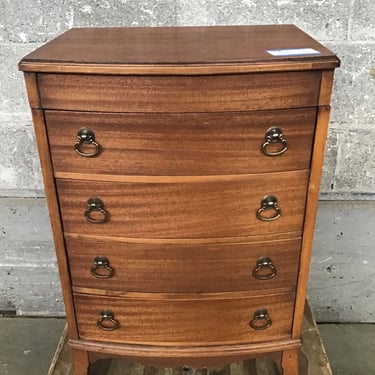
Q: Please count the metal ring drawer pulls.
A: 8